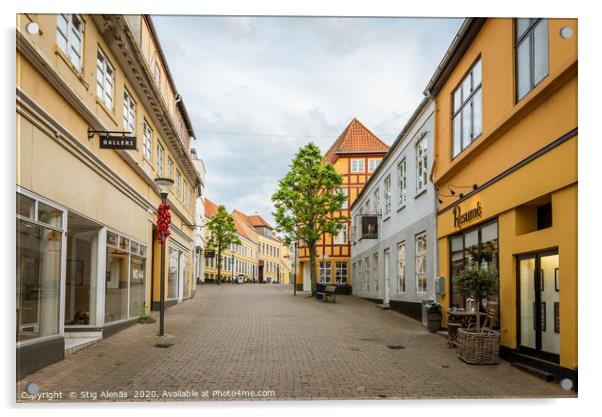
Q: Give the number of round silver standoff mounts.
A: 4